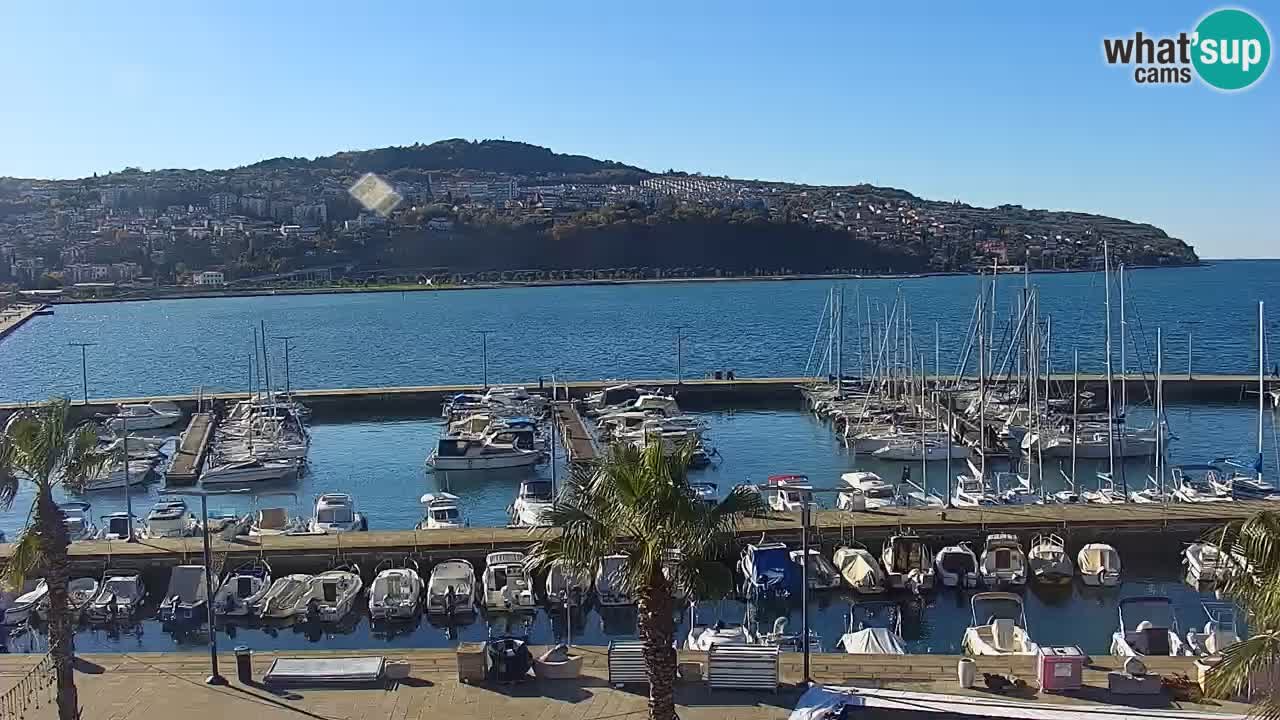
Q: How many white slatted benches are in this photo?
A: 2